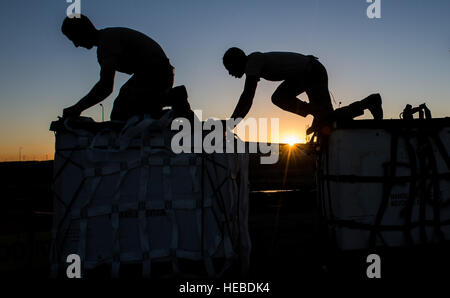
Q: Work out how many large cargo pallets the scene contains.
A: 2